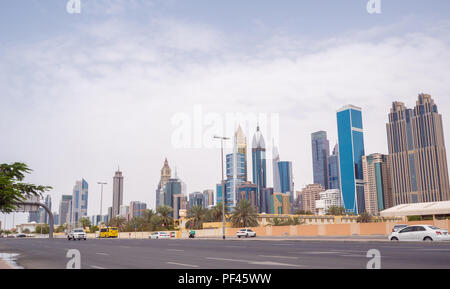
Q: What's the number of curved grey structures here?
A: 1